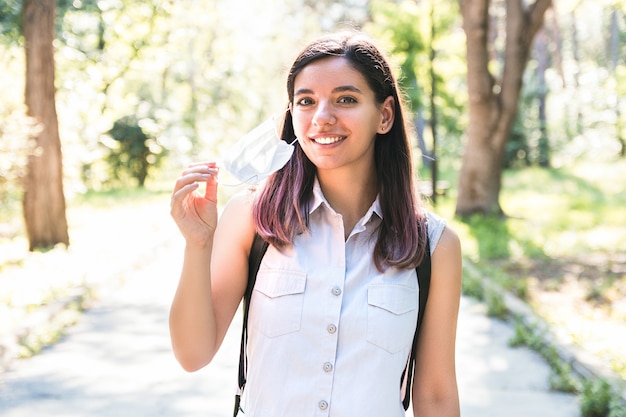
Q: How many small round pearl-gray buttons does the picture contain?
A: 4